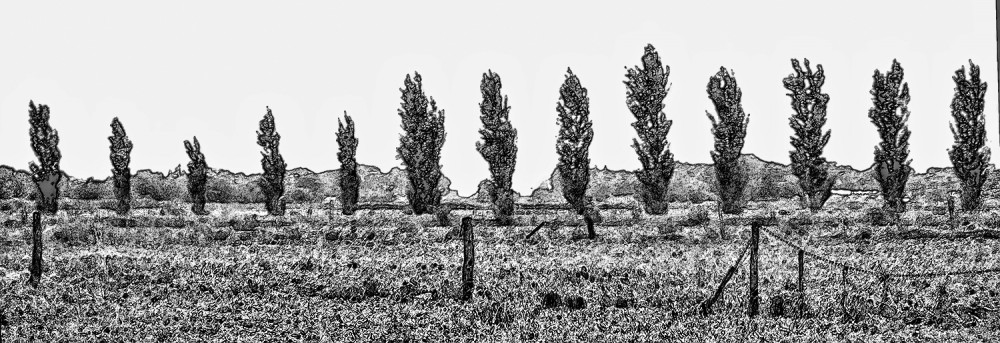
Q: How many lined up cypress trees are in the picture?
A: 13